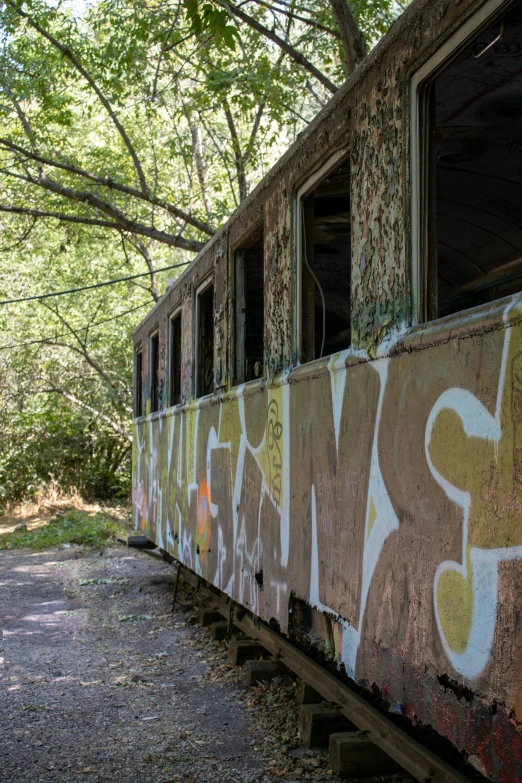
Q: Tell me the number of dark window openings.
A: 7